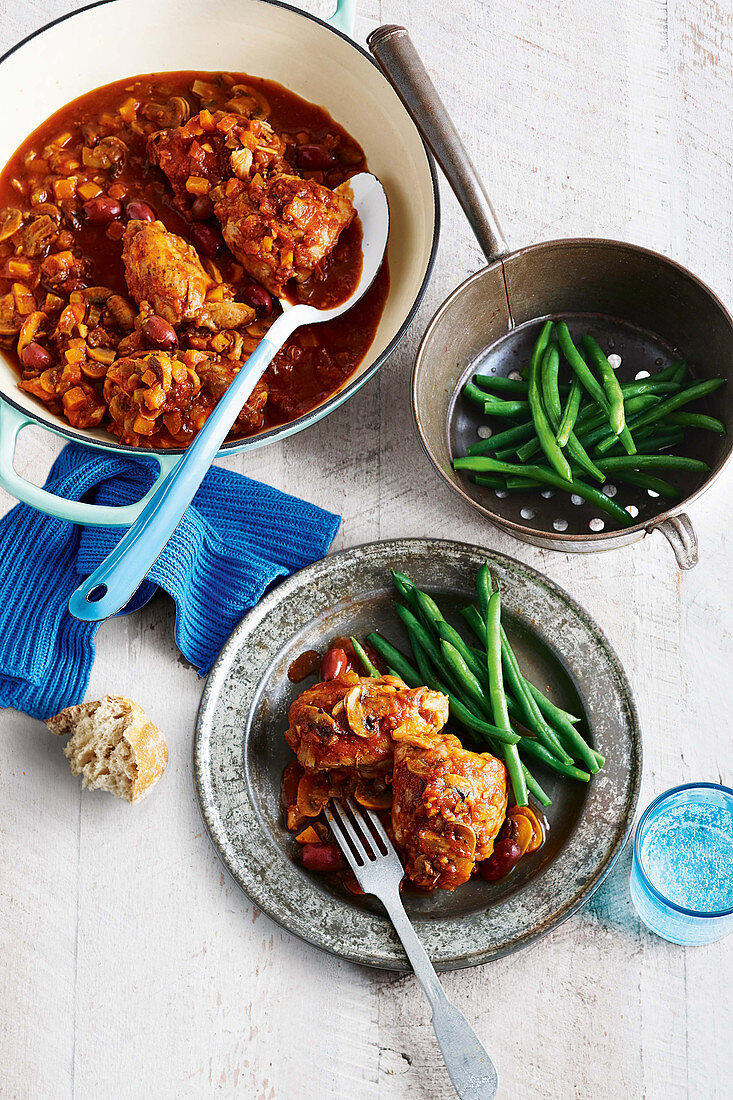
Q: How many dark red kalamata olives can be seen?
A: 11